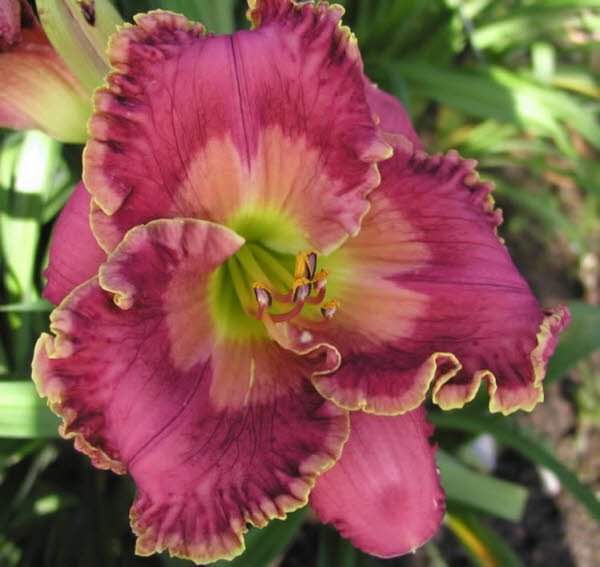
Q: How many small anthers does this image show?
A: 5